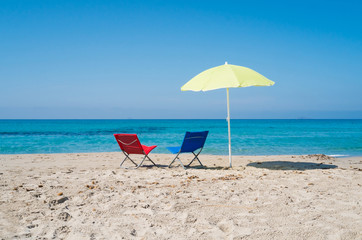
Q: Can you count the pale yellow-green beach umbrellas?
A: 1